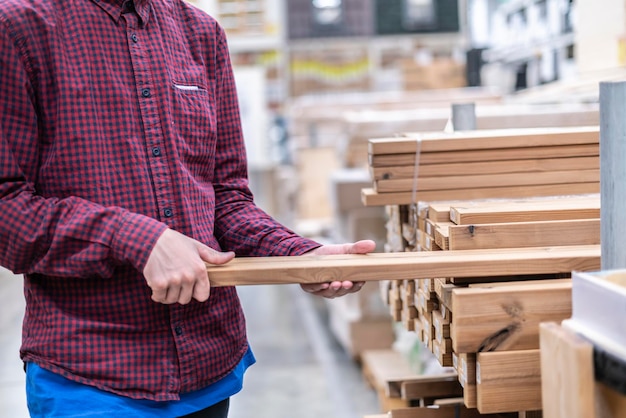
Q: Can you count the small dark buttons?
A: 5